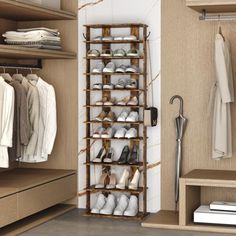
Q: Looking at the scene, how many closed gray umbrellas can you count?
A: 1